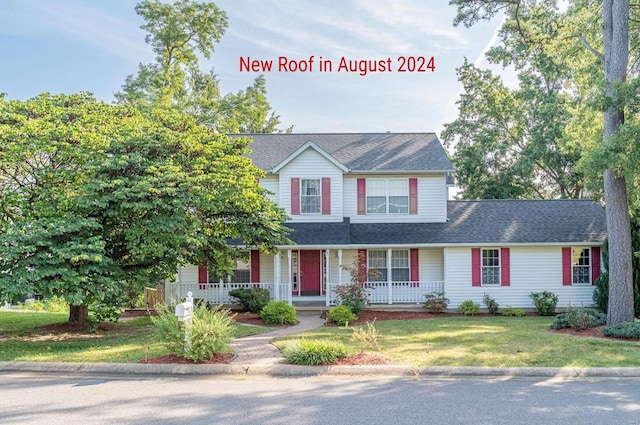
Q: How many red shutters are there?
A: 12